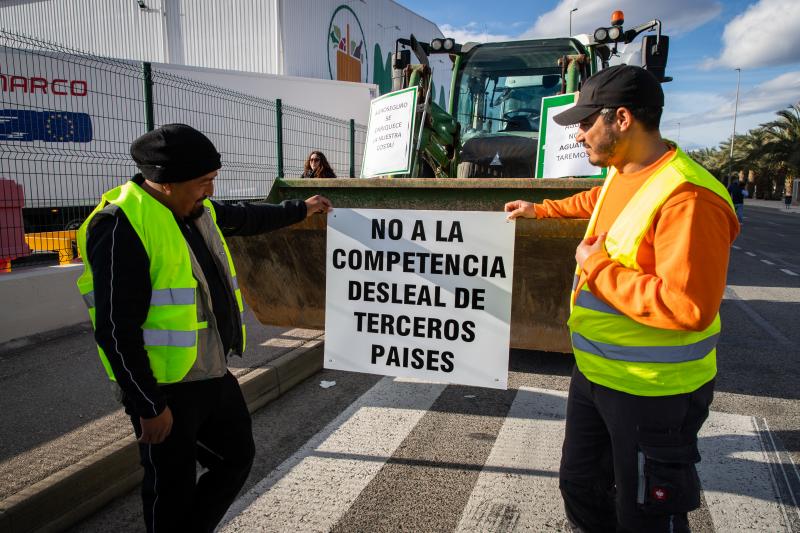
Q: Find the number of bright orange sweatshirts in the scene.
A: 1